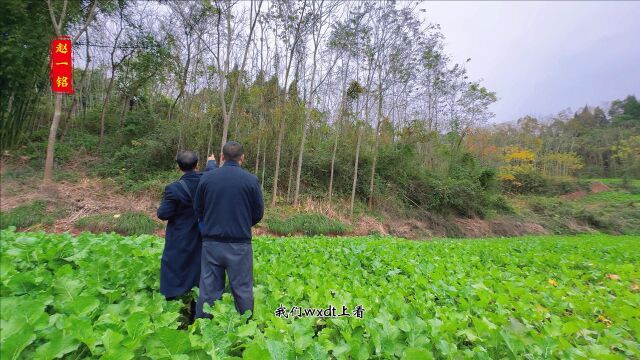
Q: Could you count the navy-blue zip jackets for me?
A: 1